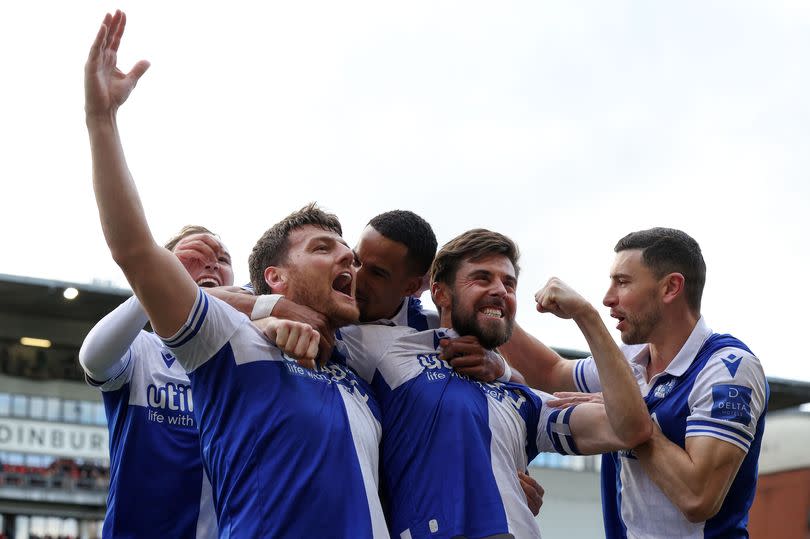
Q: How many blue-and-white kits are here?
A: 5